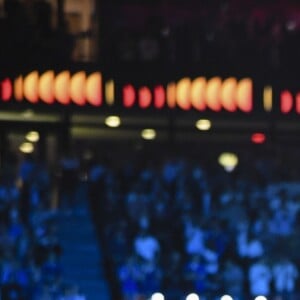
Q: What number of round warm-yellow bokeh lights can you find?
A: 6